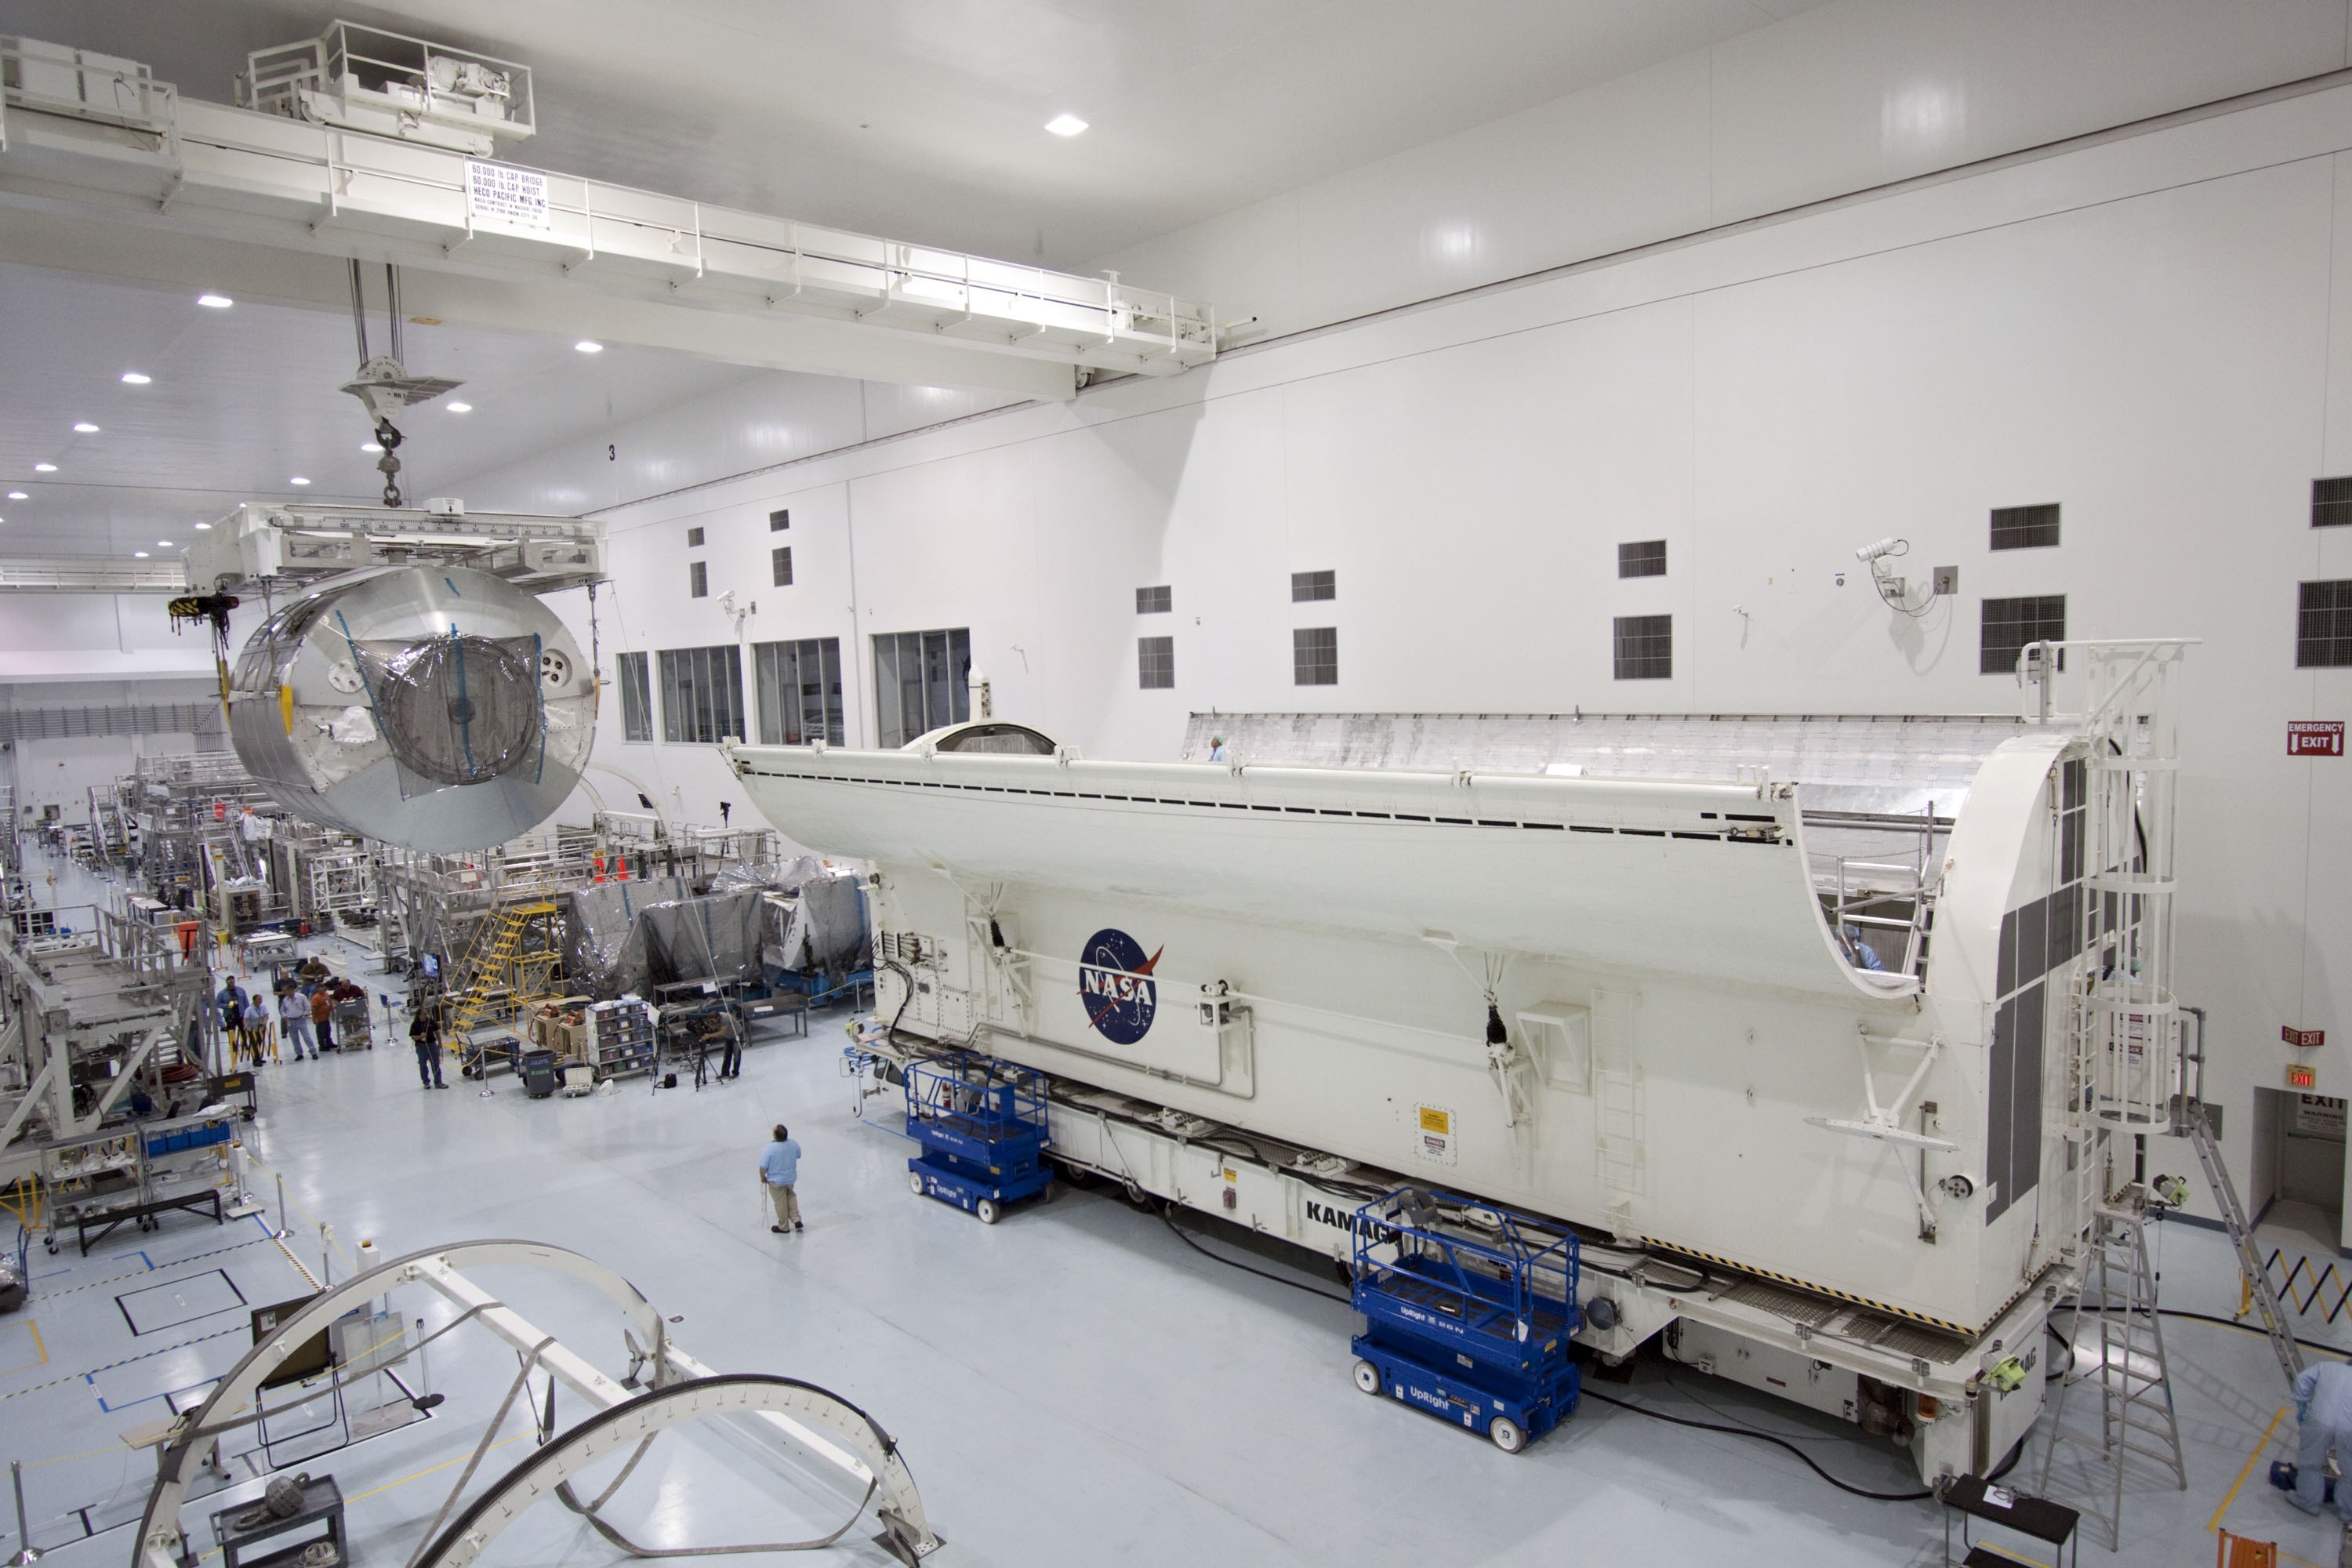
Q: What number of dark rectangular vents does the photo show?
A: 14